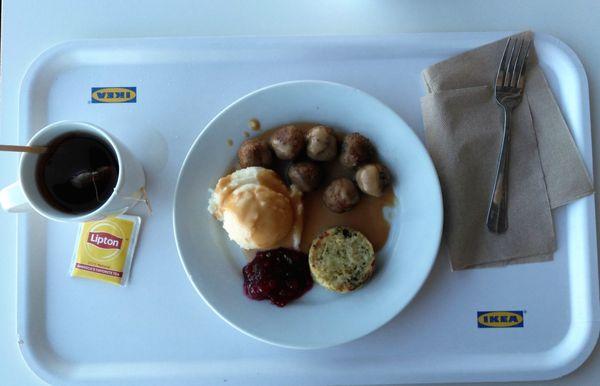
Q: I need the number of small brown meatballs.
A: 7